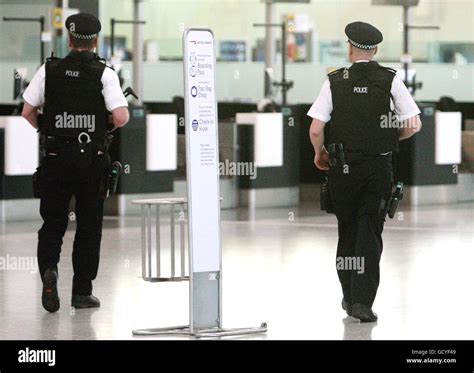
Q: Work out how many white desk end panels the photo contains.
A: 4